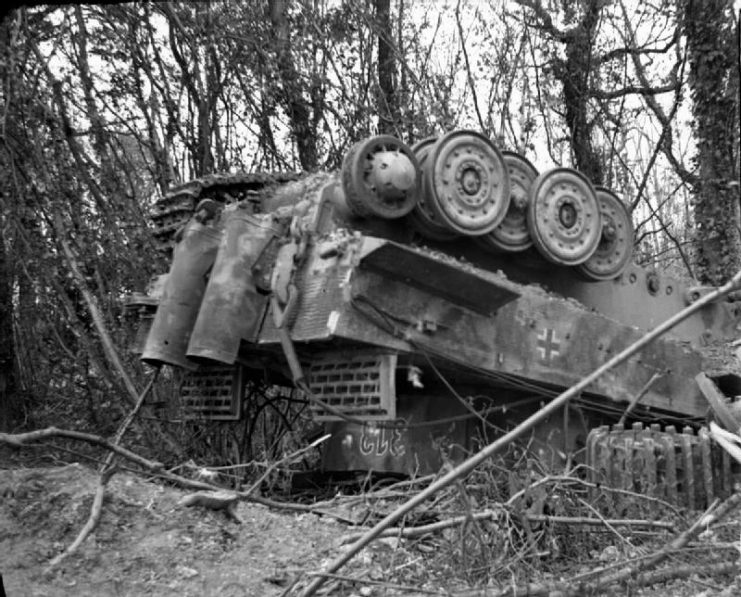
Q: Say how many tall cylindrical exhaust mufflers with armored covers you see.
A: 2